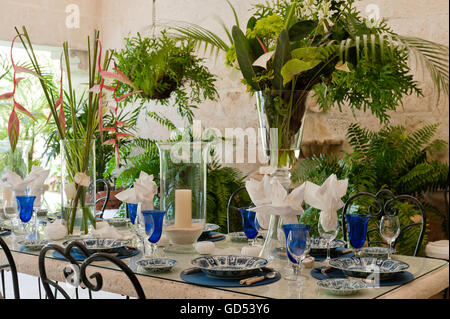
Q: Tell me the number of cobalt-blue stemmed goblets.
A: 6